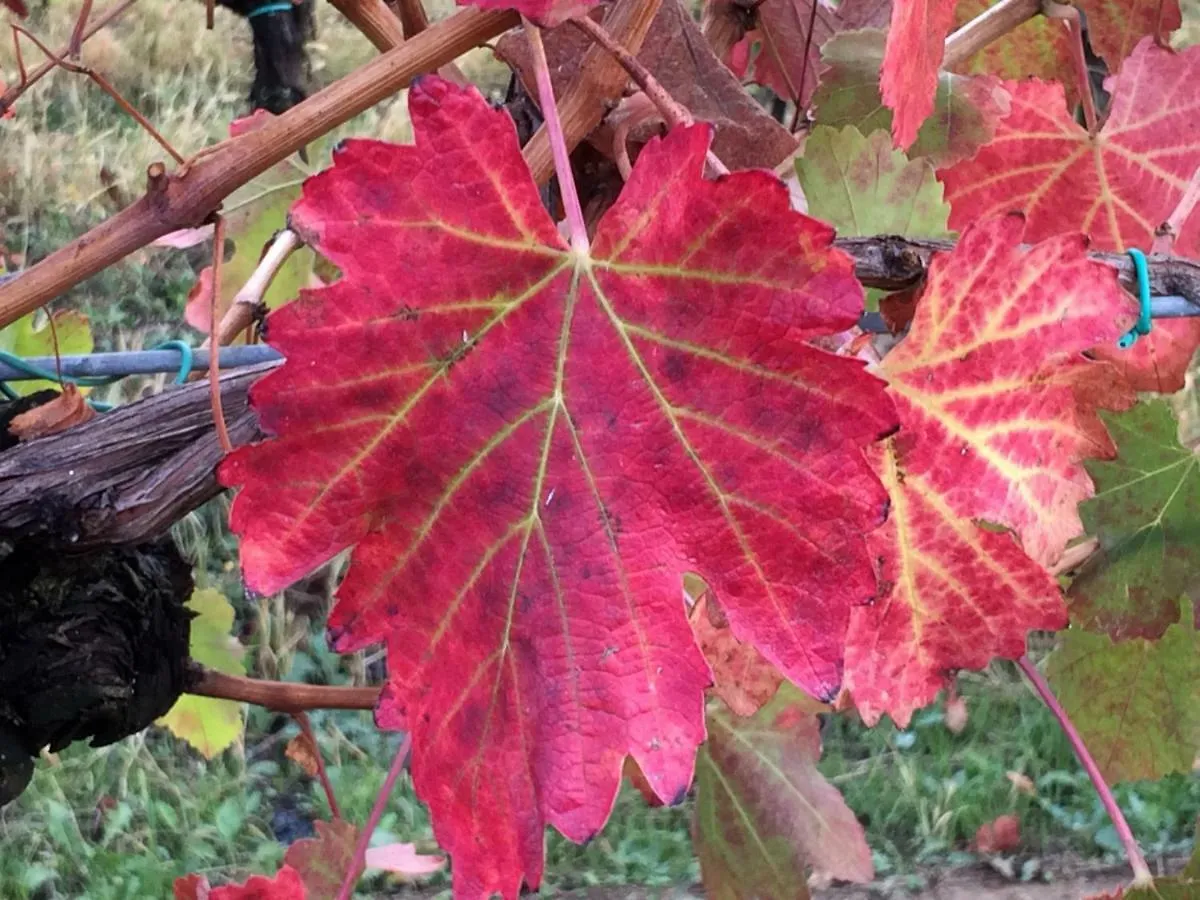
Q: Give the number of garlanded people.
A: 0